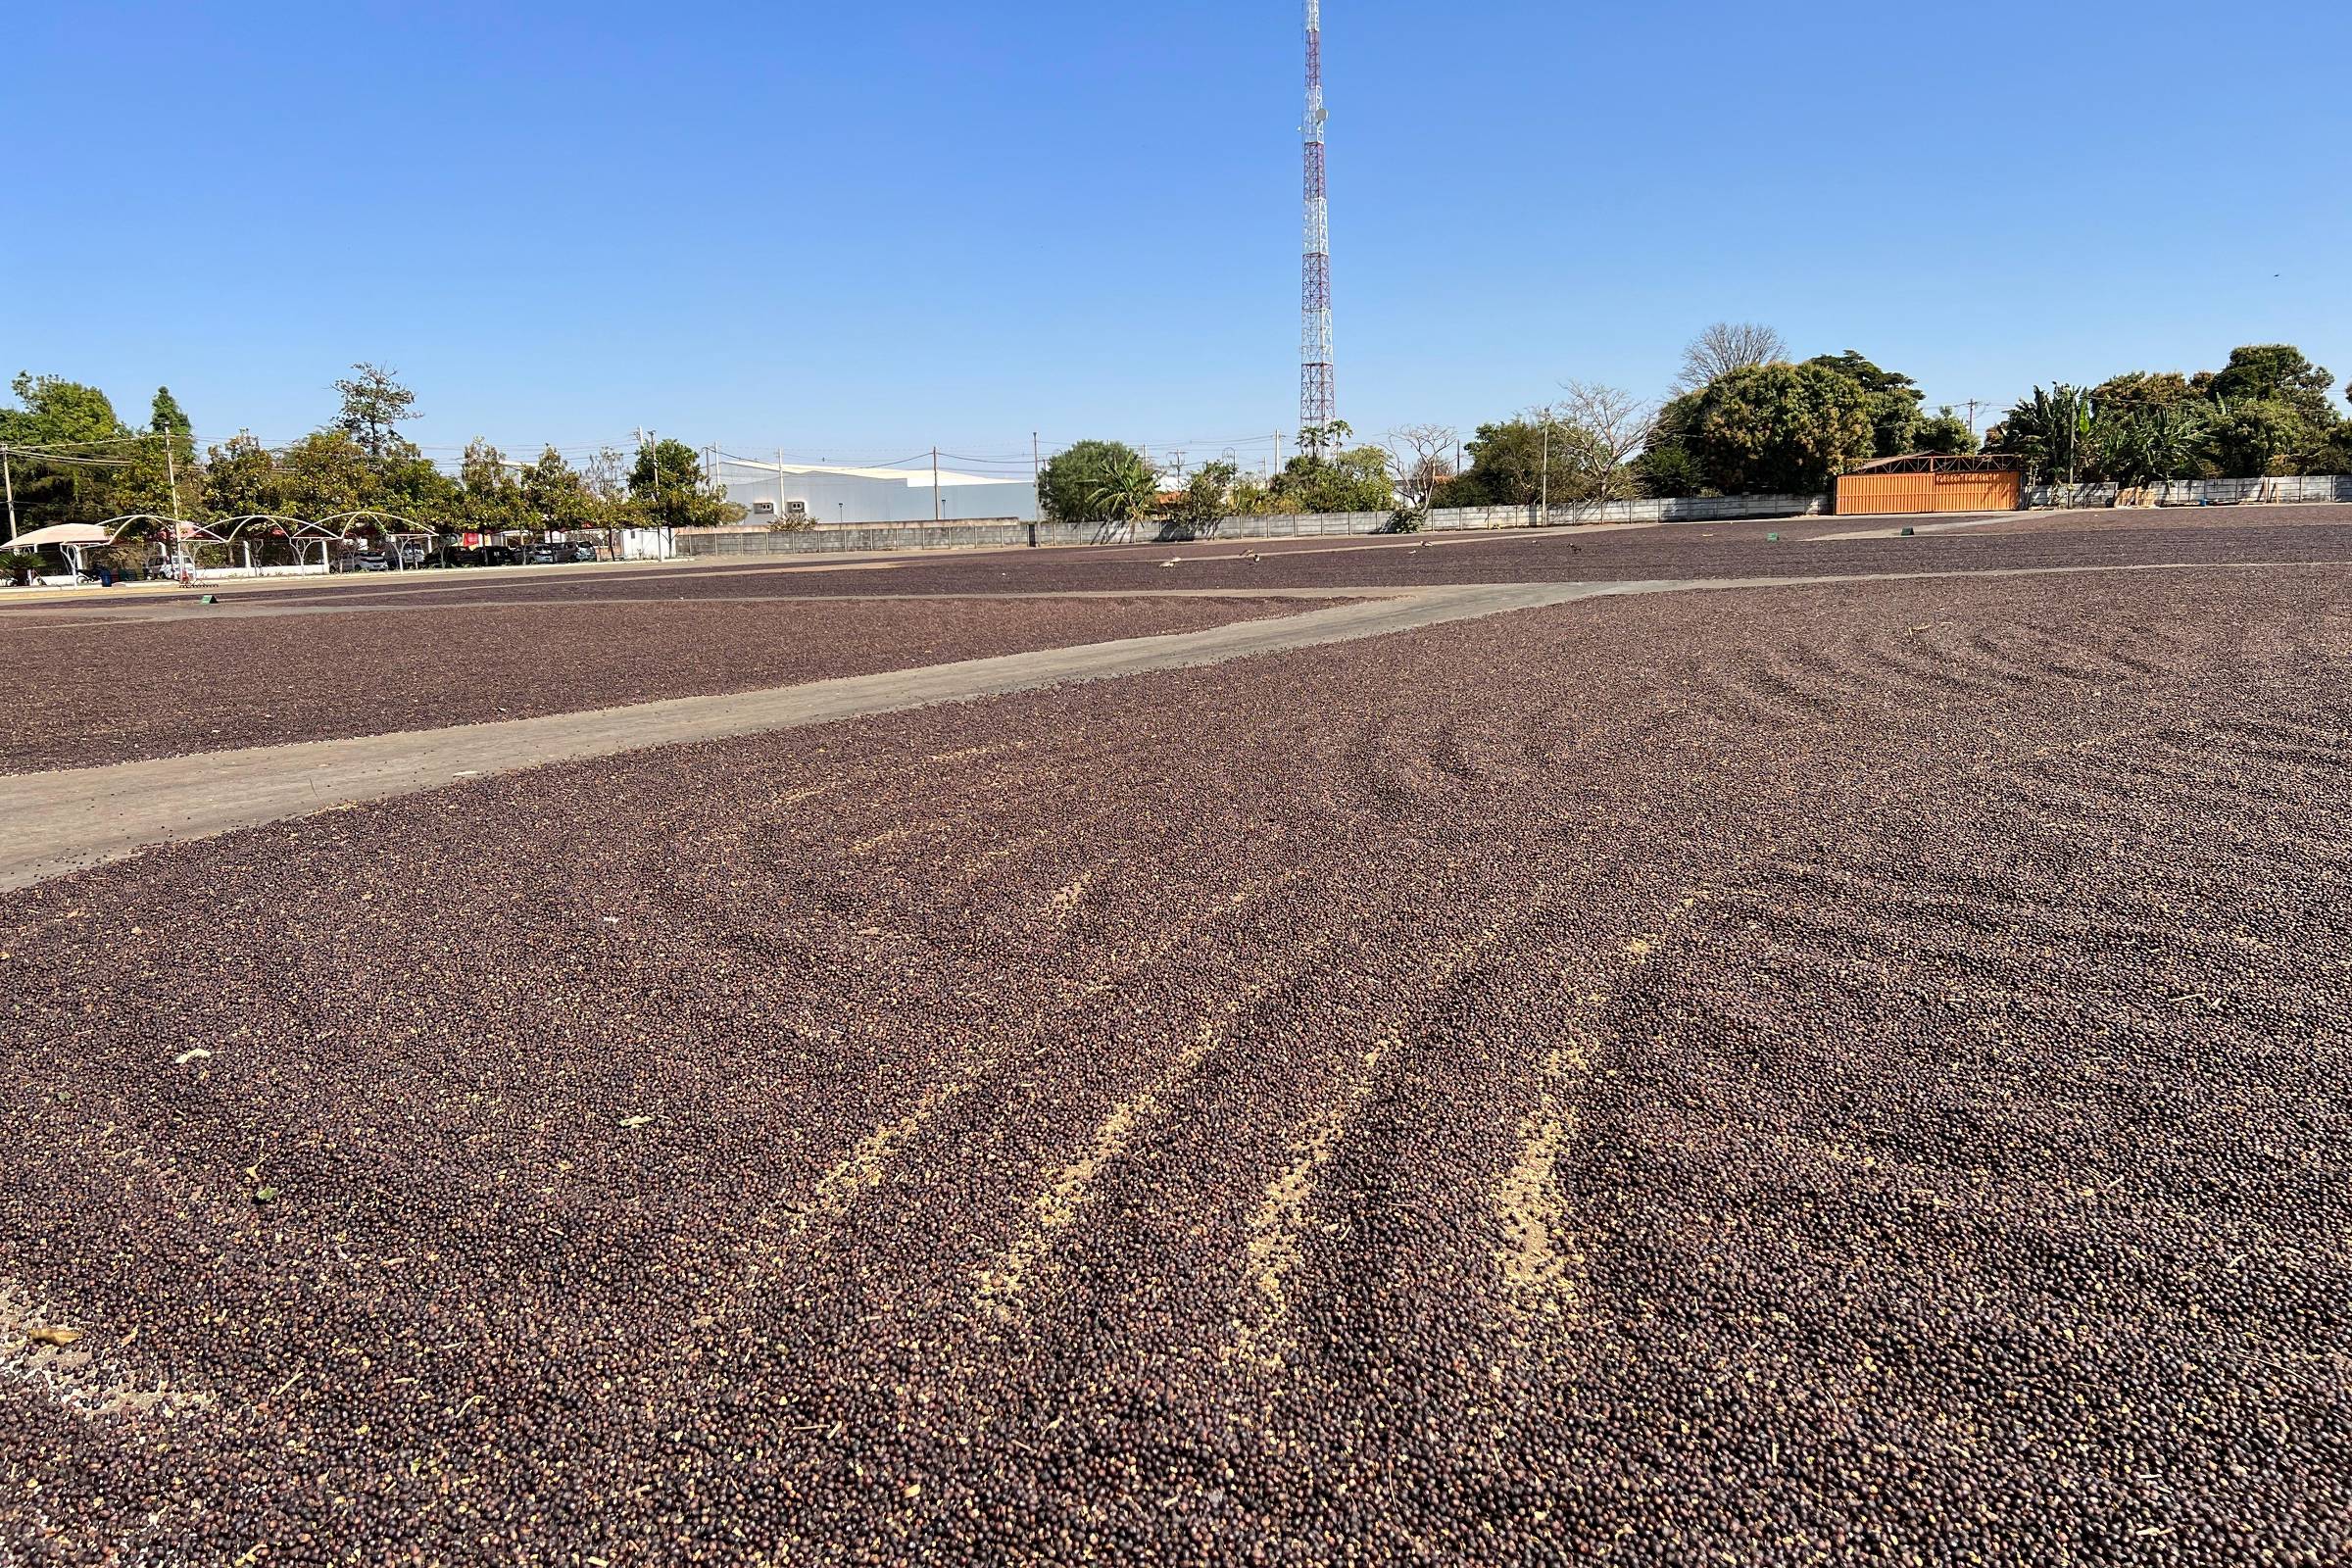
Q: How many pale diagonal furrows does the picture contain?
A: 4